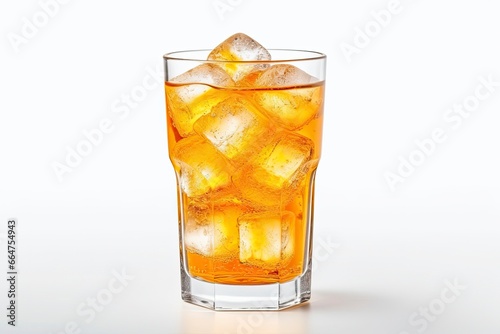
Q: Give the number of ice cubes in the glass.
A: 8